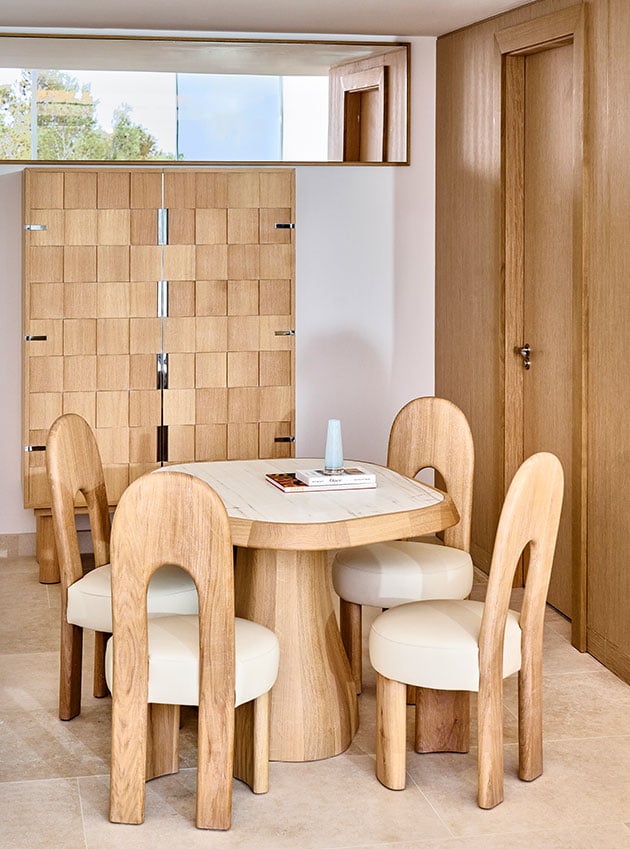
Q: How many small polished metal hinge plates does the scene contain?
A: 6